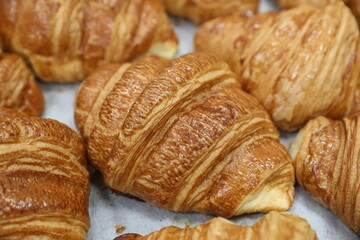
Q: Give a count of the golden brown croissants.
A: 9